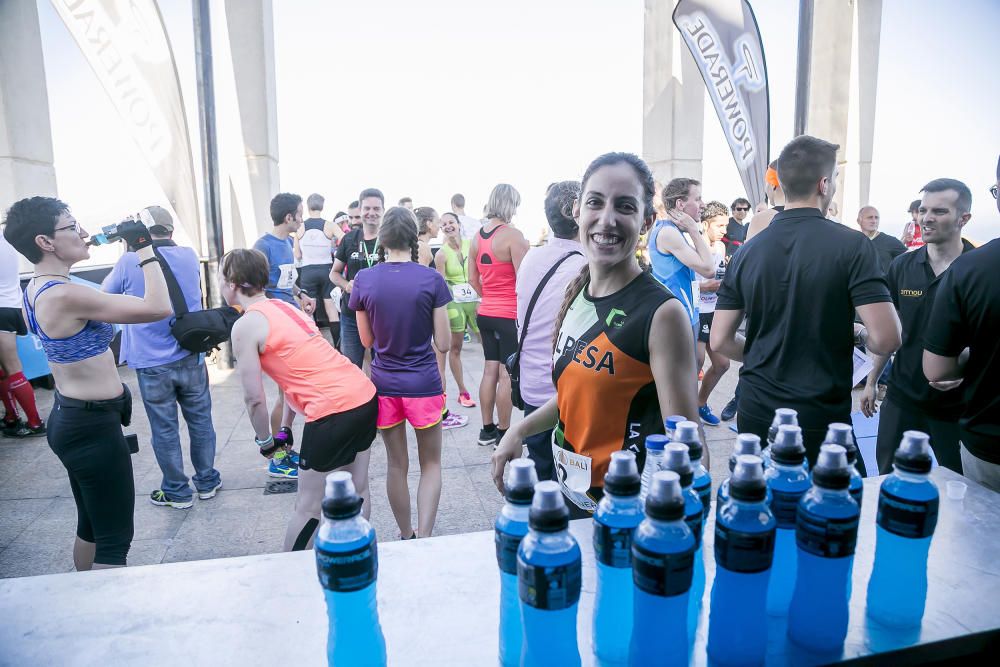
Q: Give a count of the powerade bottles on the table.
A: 14